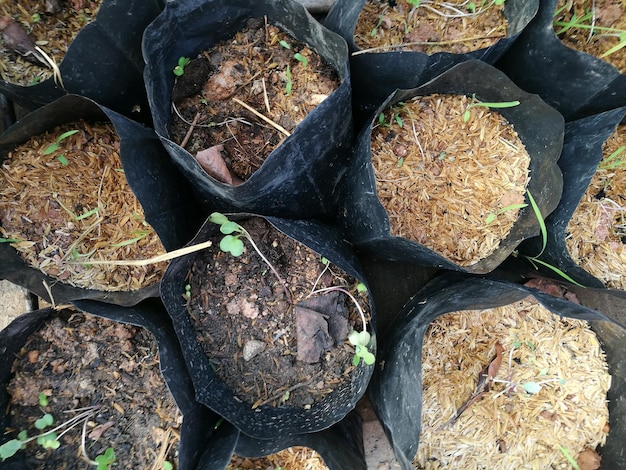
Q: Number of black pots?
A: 11